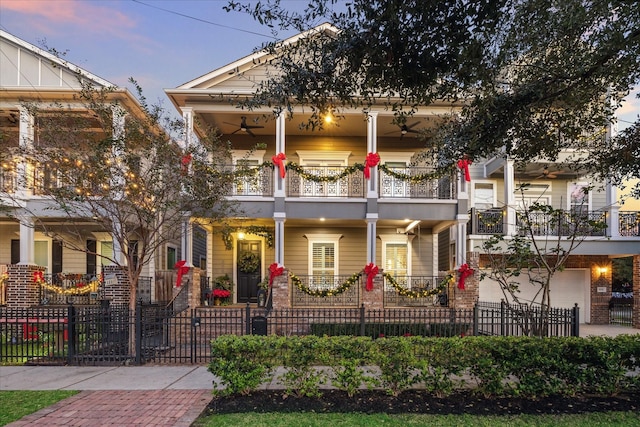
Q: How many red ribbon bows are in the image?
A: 9